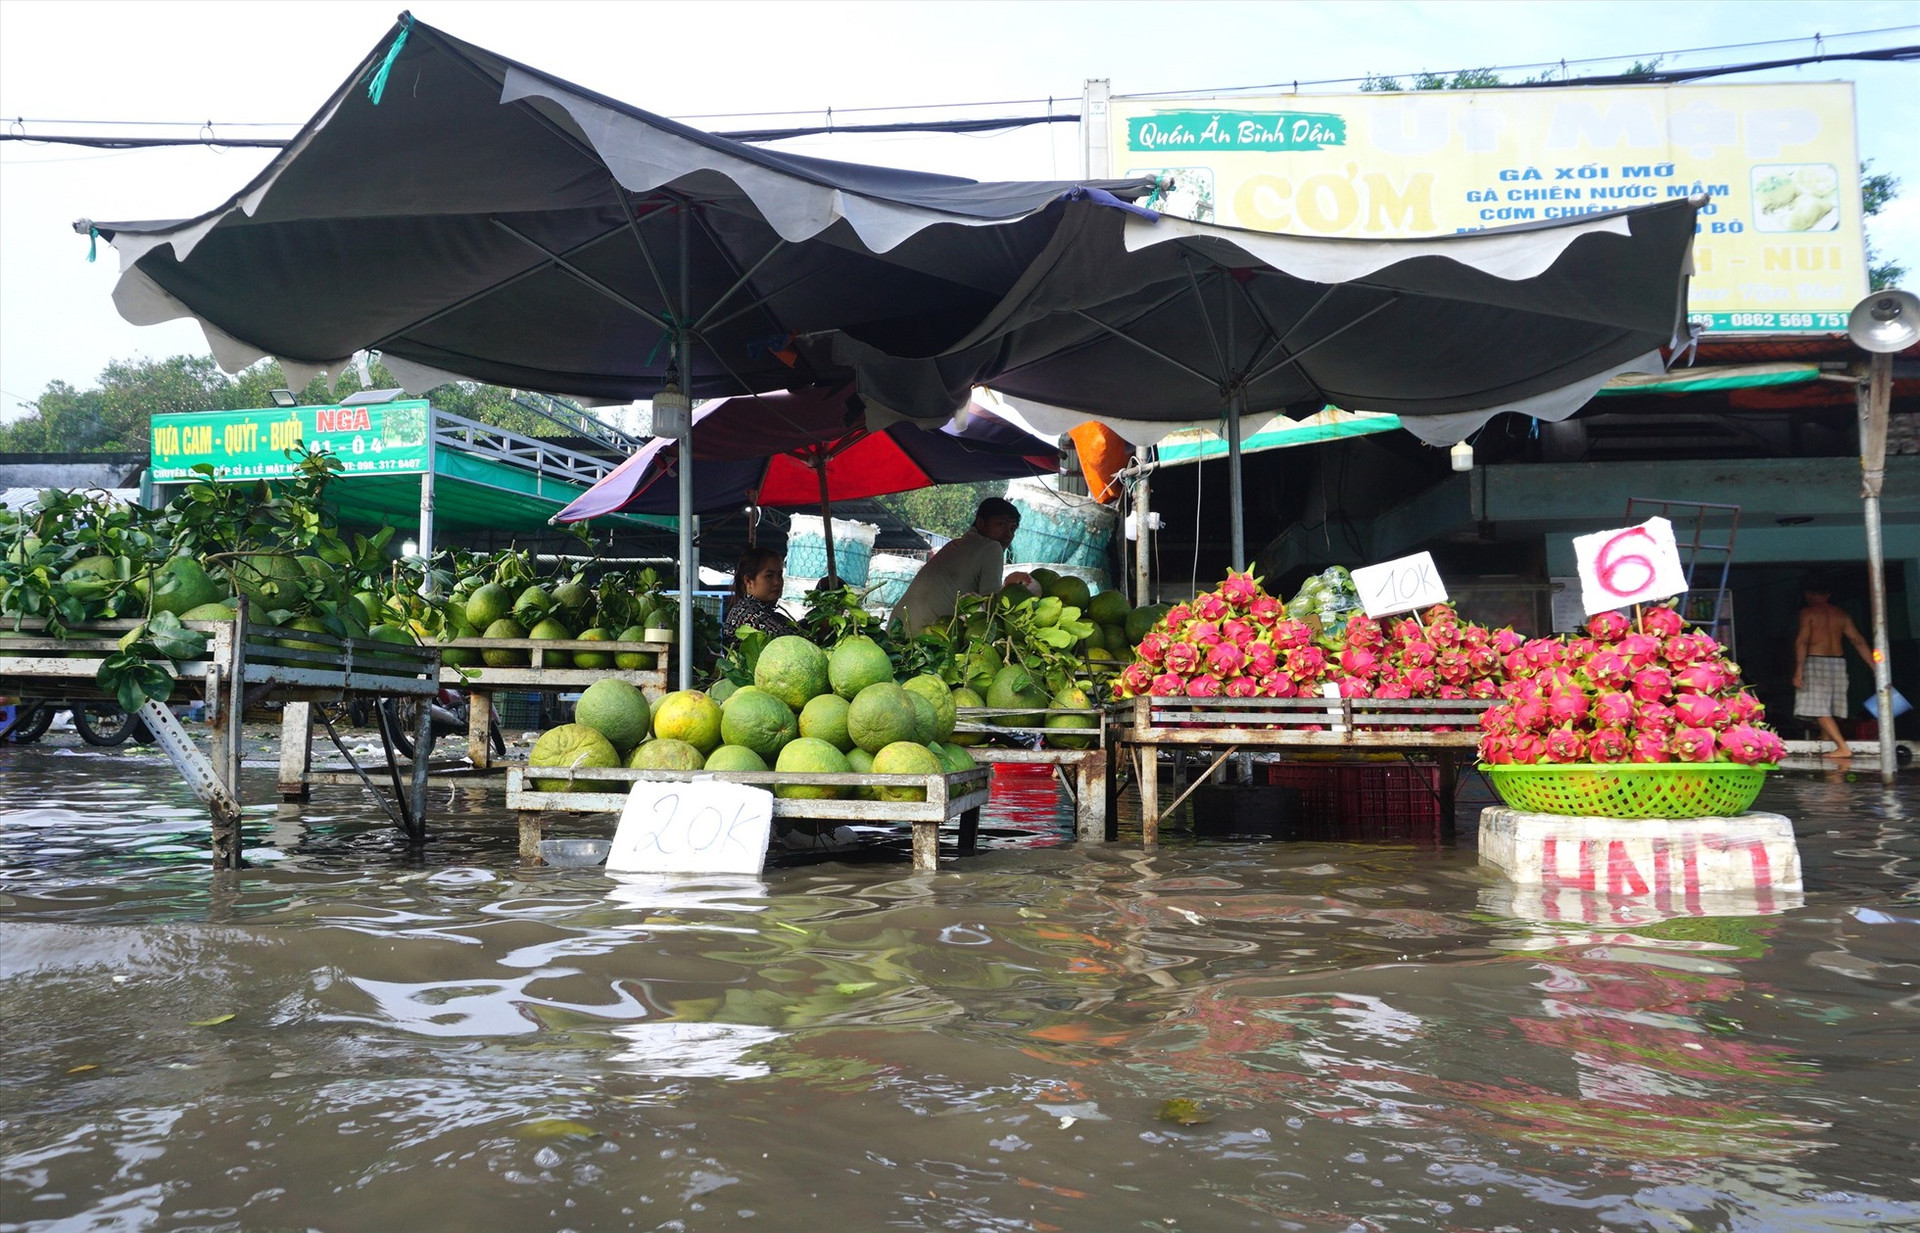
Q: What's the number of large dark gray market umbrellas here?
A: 2